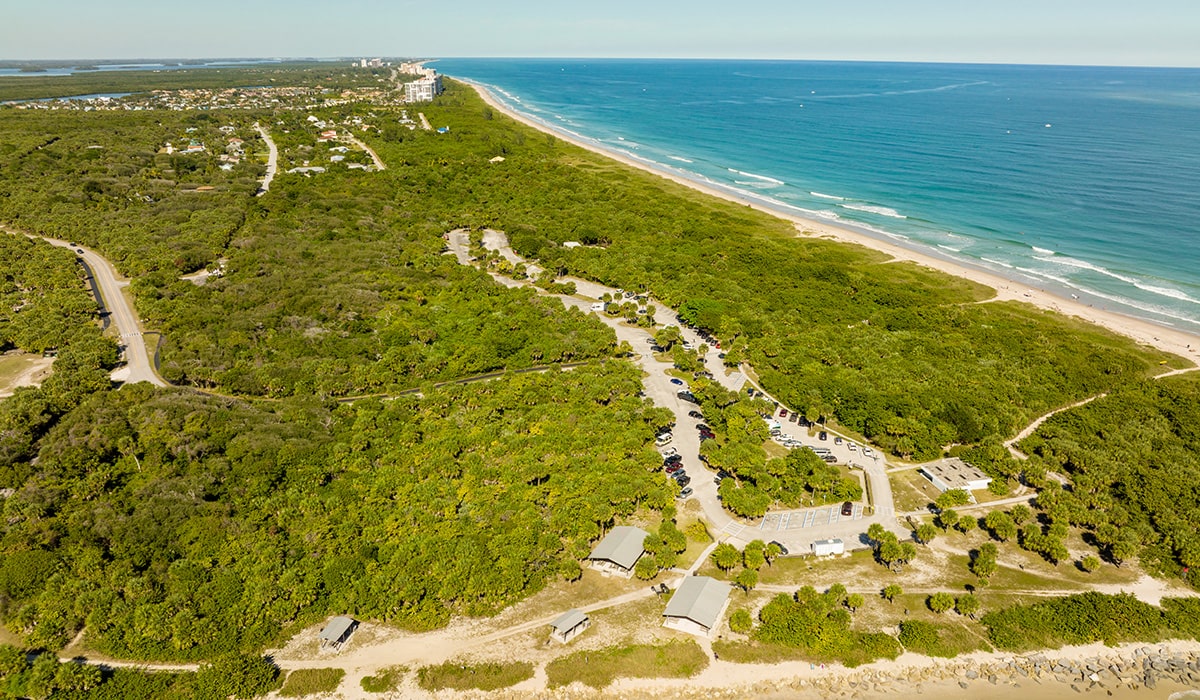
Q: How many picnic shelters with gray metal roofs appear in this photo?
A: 4